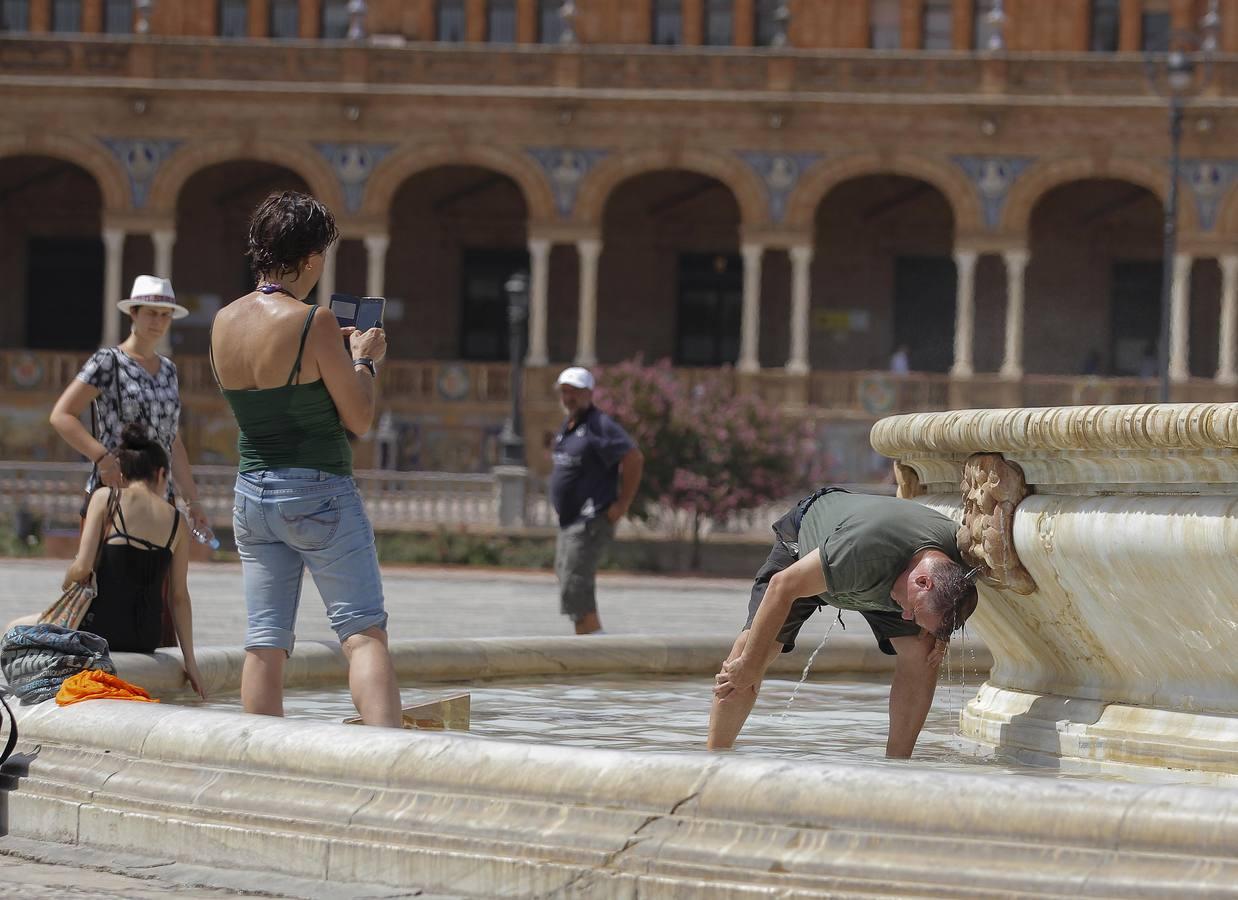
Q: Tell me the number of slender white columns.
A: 12